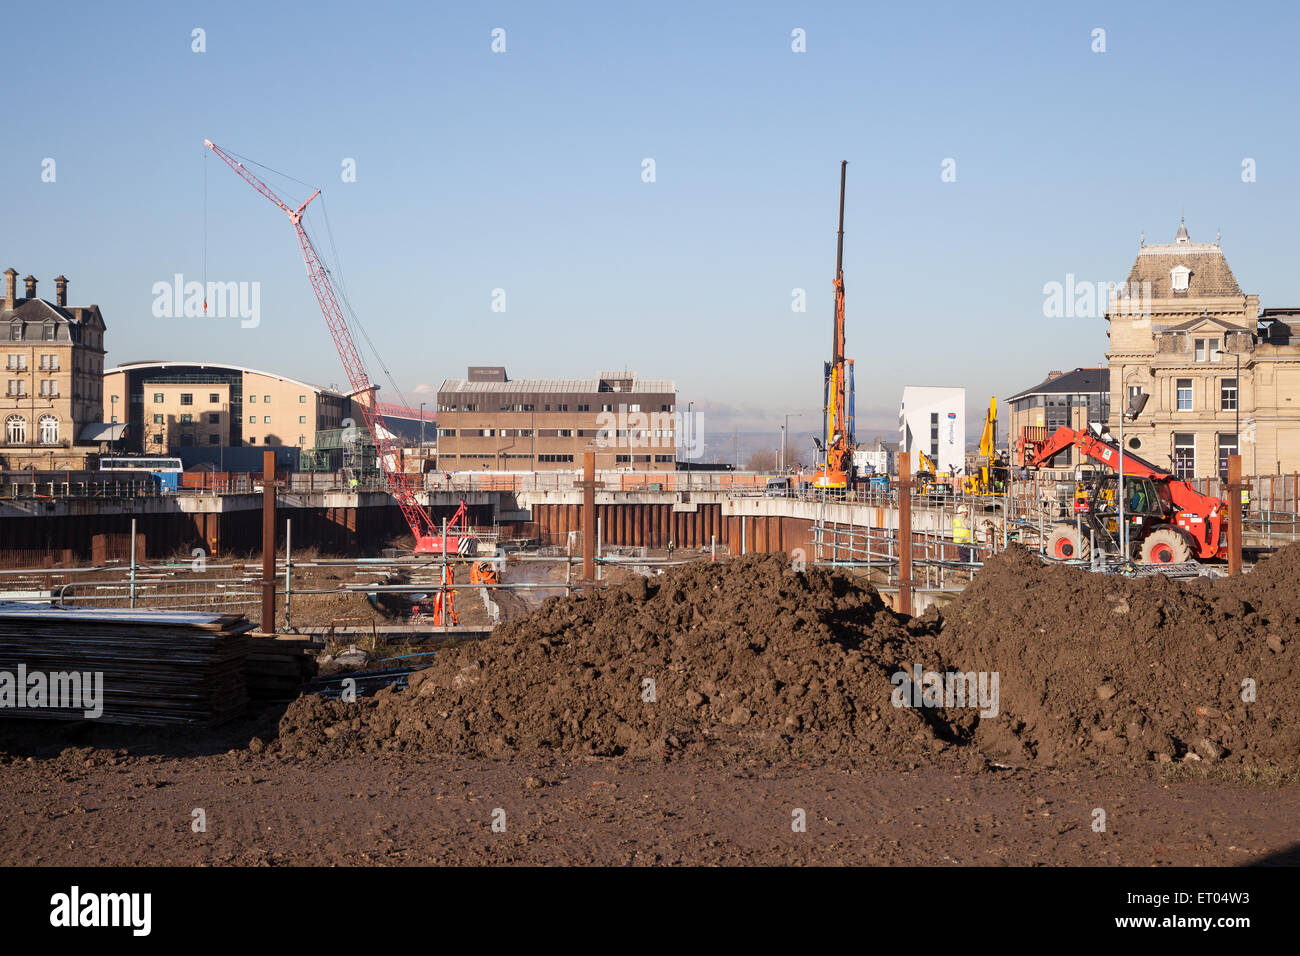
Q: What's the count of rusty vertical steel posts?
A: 4